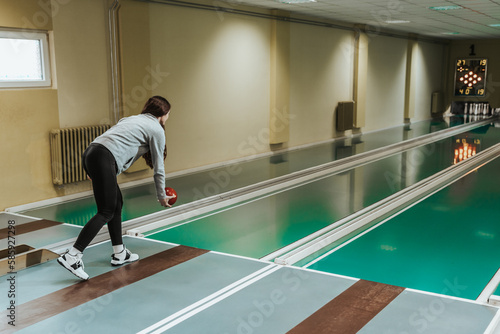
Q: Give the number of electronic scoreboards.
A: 1